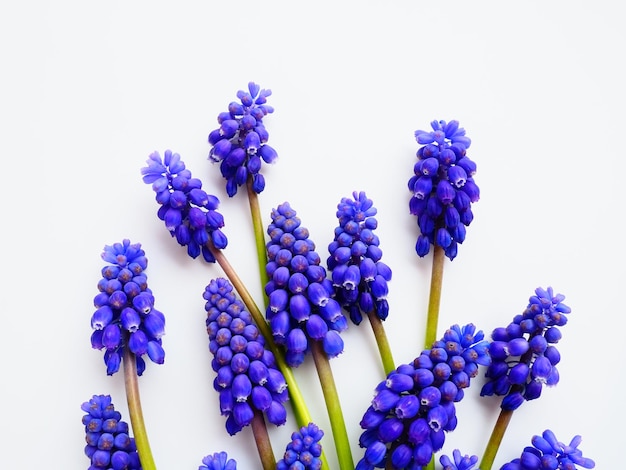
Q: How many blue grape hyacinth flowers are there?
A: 14